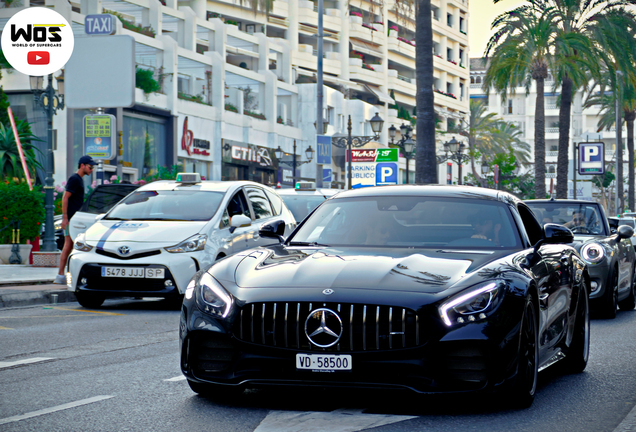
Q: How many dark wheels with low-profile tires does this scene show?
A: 2